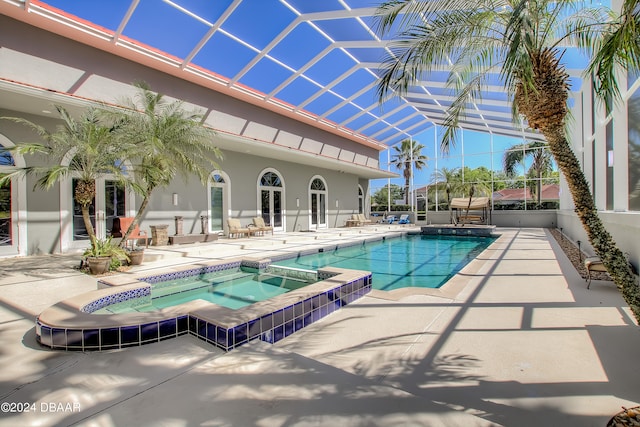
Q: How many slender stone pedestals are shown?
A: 2